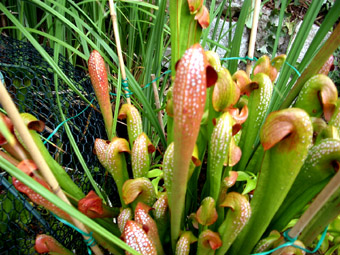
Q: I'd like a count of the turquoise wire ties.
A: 4